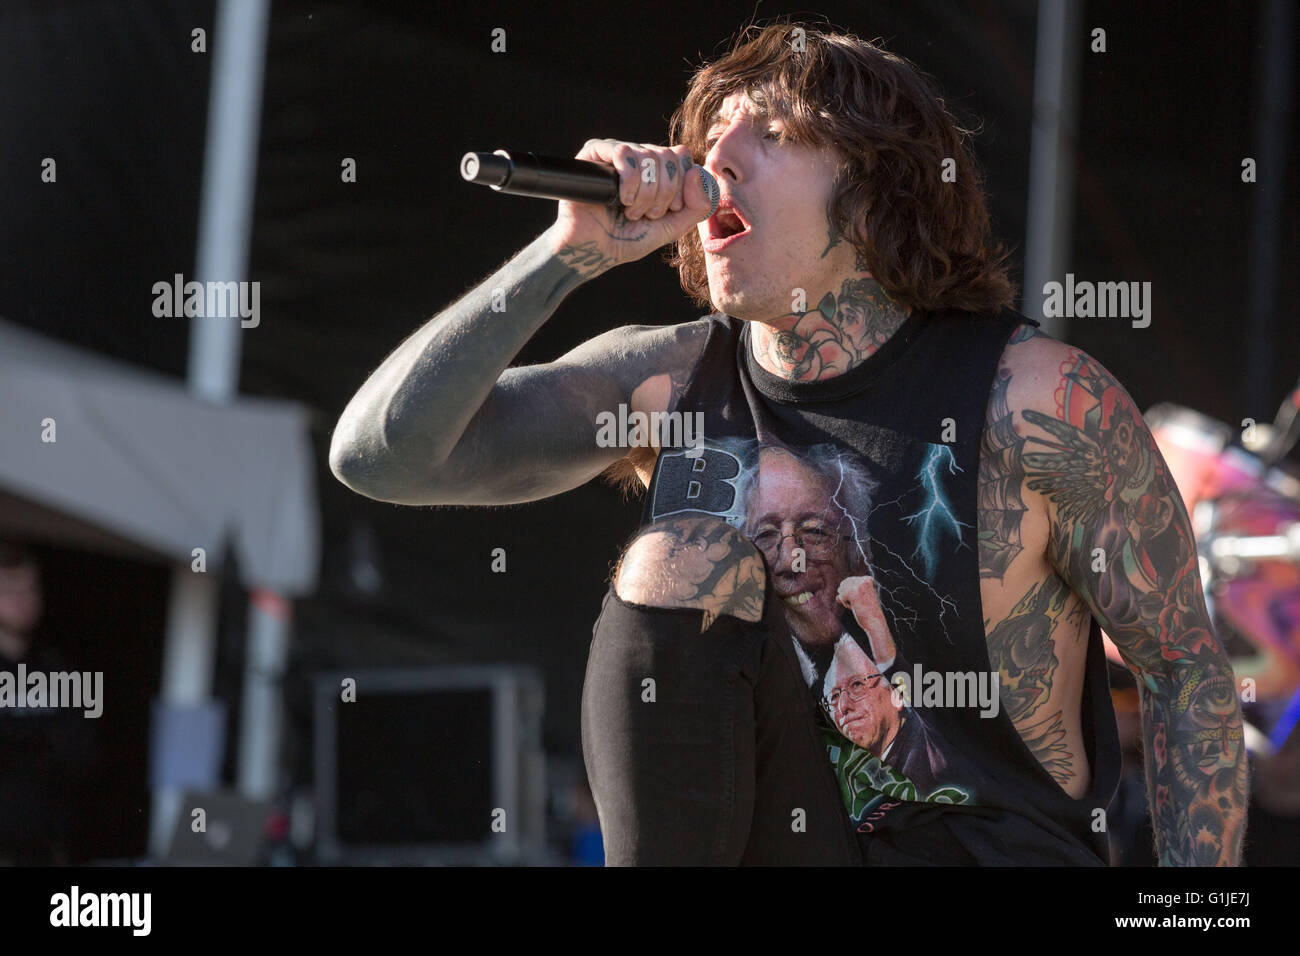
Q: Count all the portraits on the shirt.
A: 2